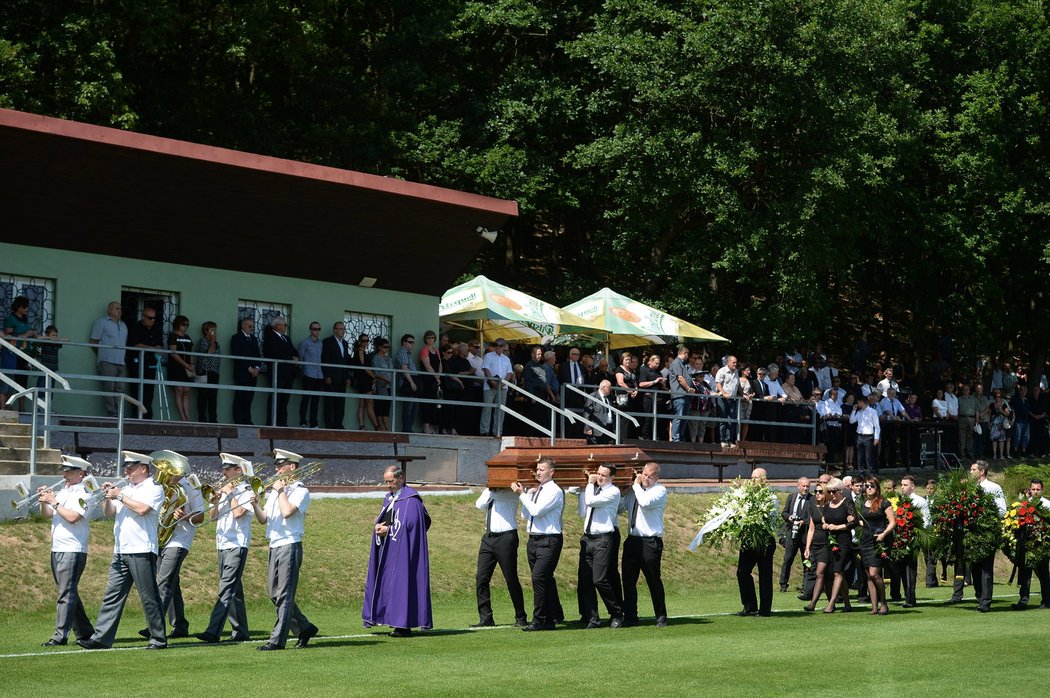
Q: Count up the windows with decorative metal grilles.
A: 4